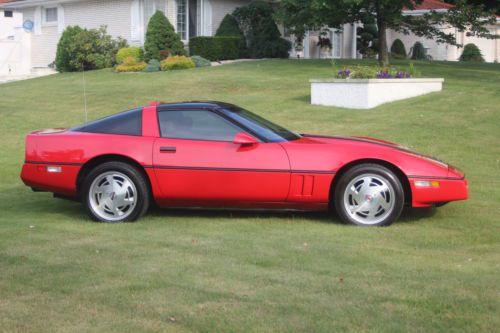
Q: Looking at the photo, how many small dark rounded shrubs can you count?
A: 3